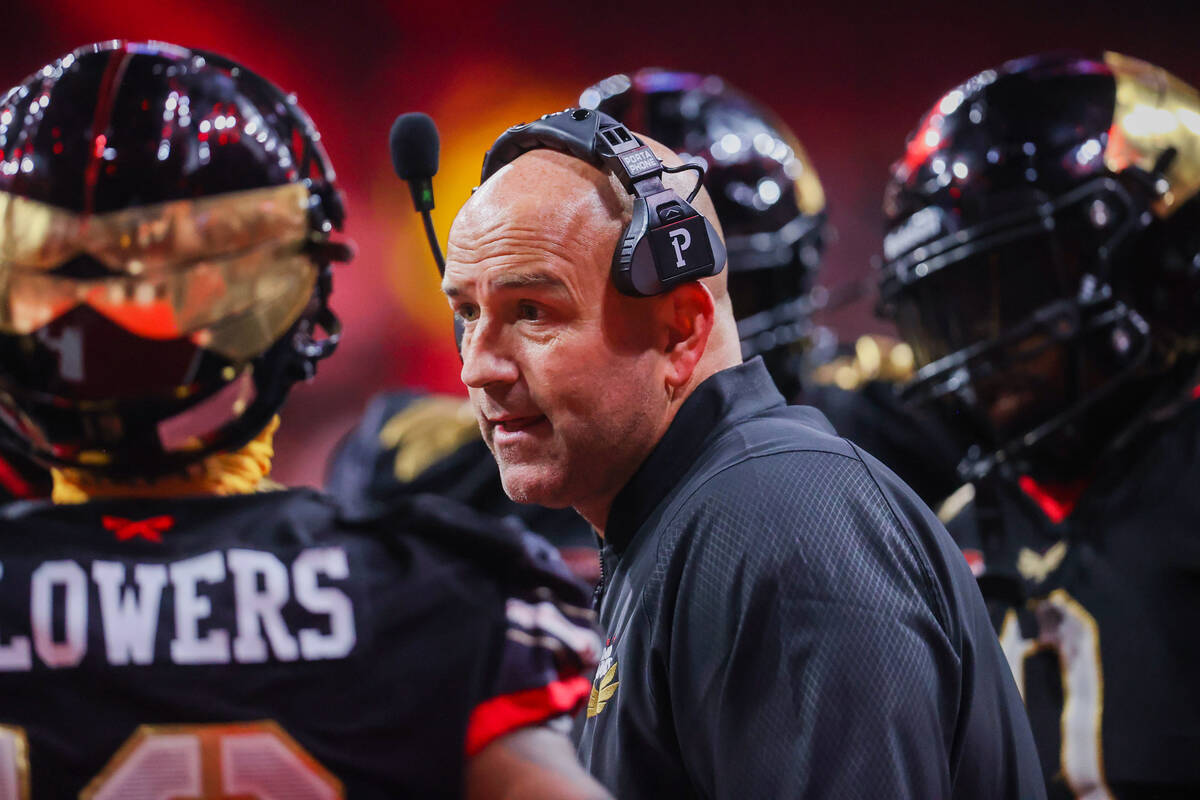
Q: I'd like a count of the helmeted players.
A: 3